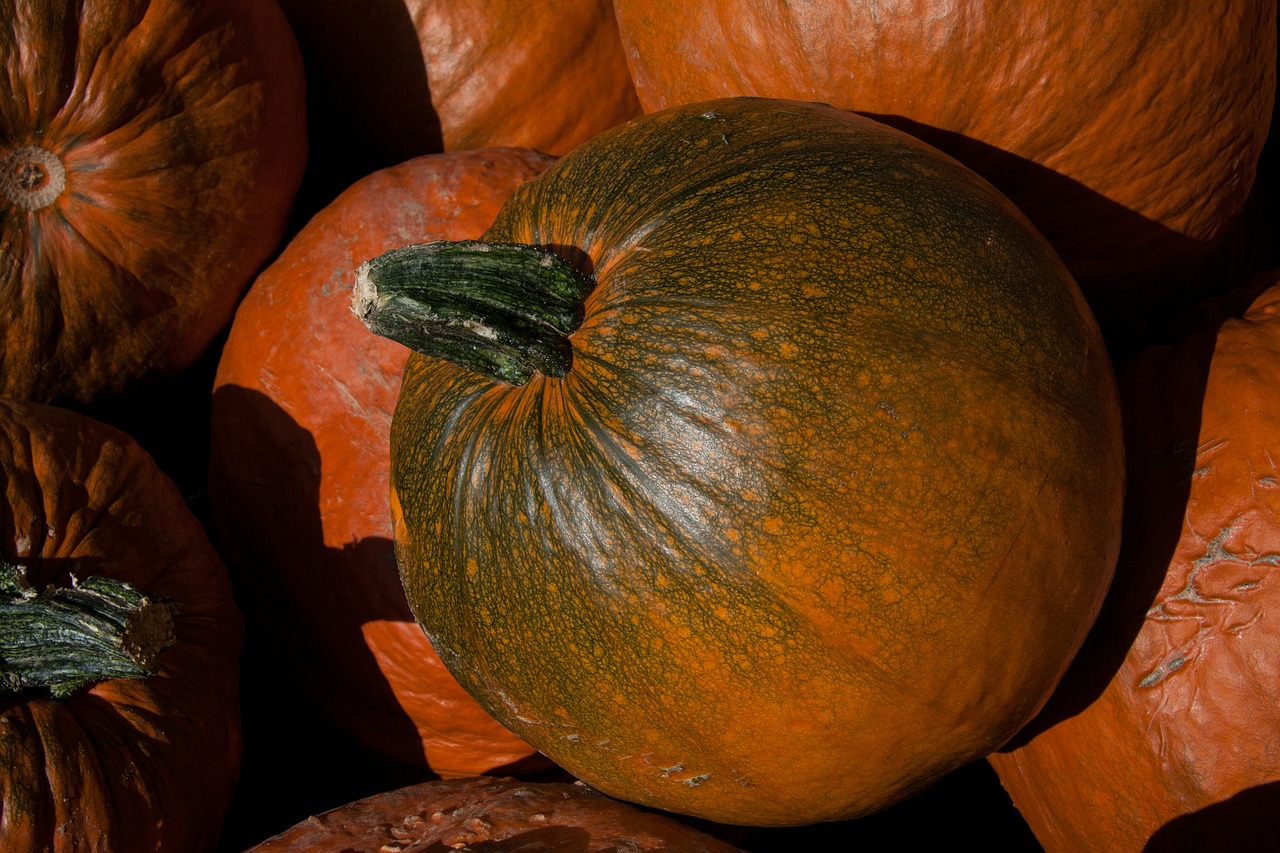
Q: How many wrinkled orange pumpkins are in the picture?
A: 7